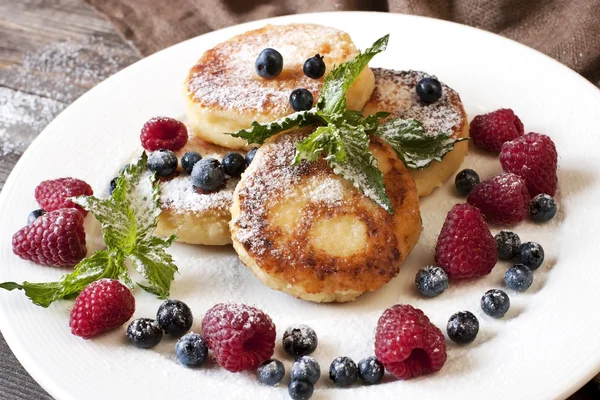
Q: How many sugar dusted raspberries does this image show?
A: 10